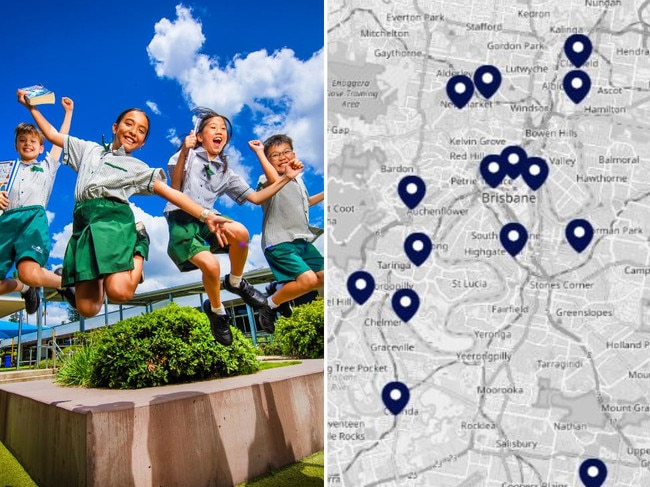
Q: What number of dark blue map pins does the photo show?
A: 15